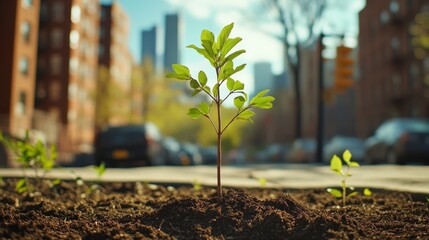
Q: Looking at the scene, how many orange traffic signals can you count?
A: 1